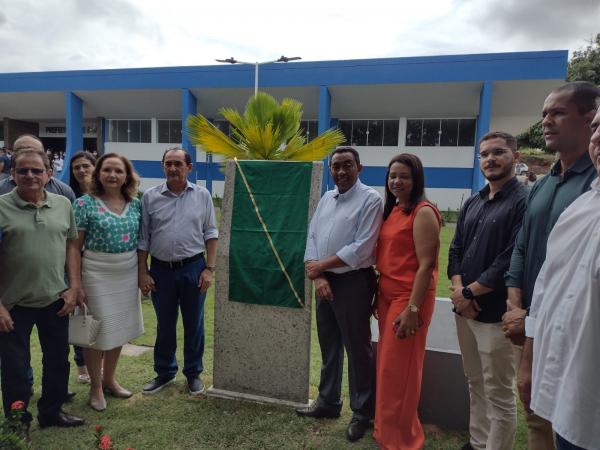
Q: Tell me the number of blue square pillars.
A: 4